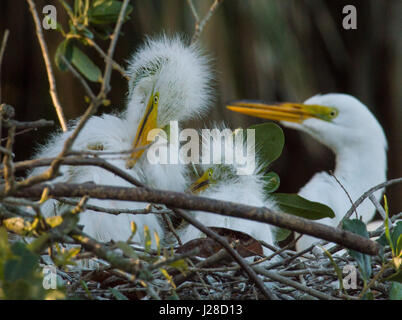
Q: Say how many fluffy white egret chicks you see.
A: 2